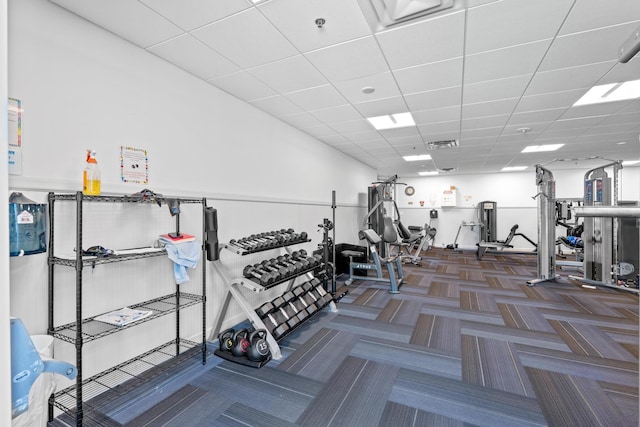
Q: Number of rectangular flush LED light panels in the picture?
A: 7